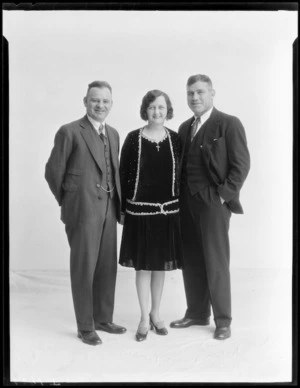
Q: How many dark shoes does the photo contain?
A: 6